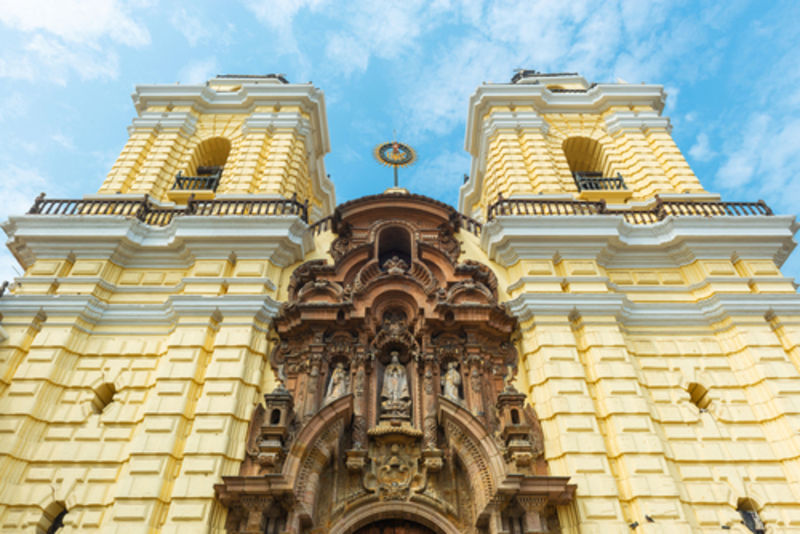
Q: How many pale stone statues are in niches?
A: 3